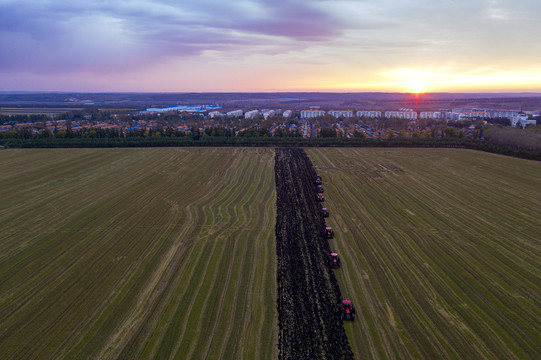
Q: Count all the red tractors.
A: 8